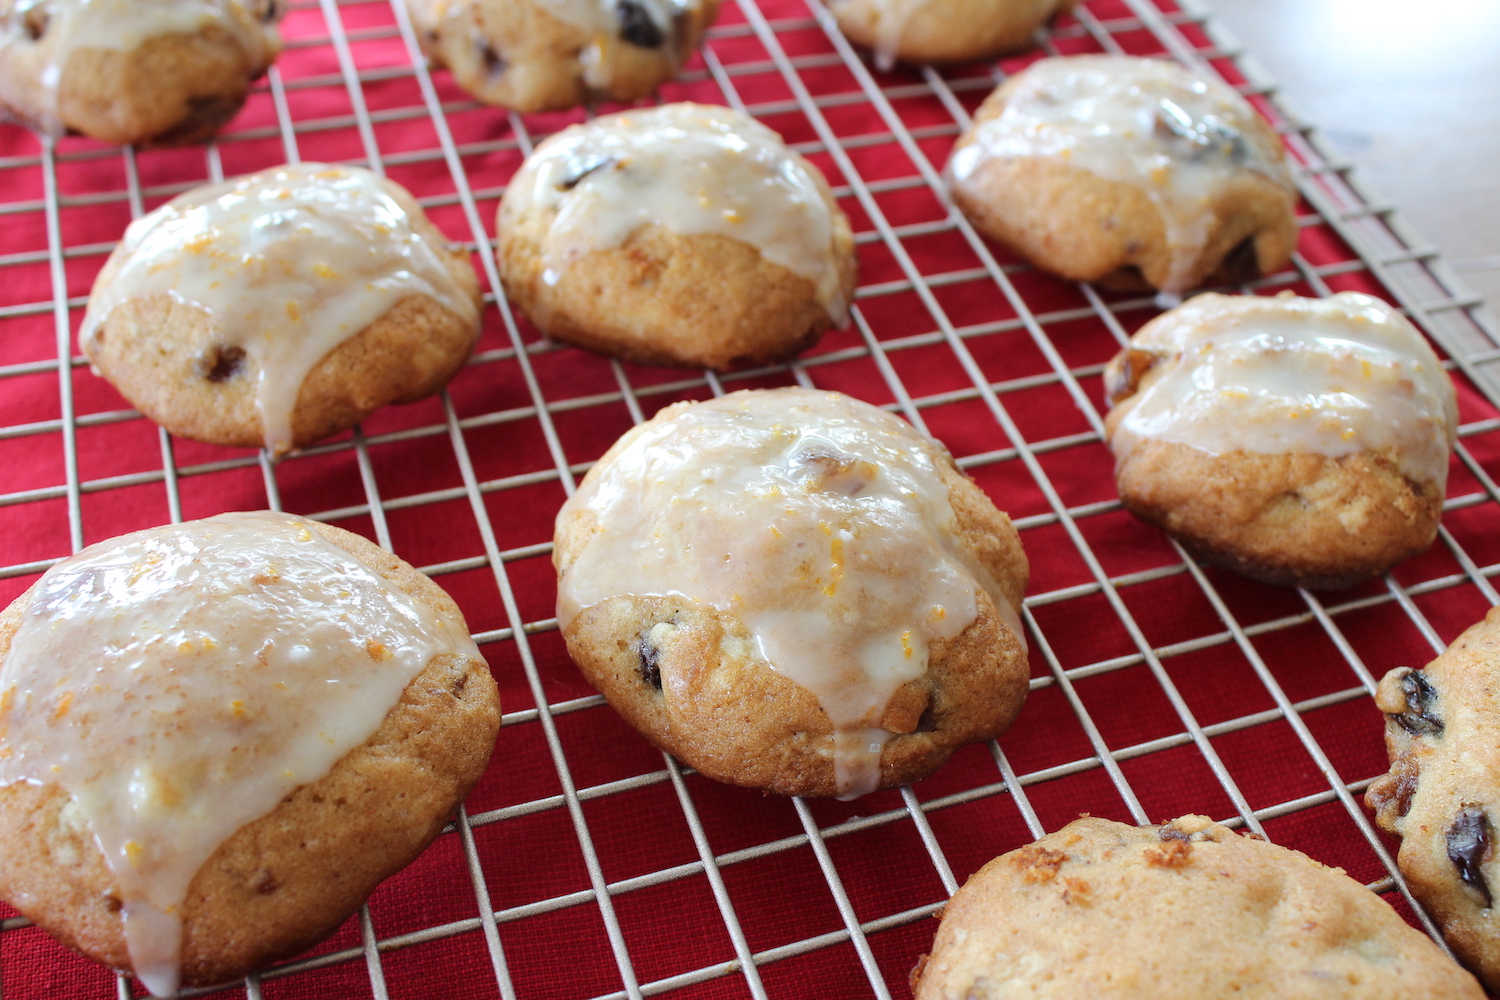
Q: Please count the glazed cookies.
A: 9